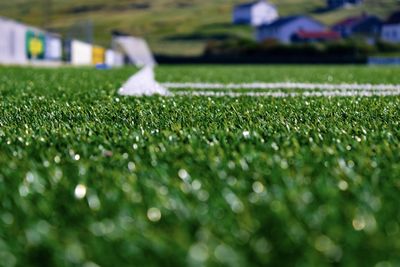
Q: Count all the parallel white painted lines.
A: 2